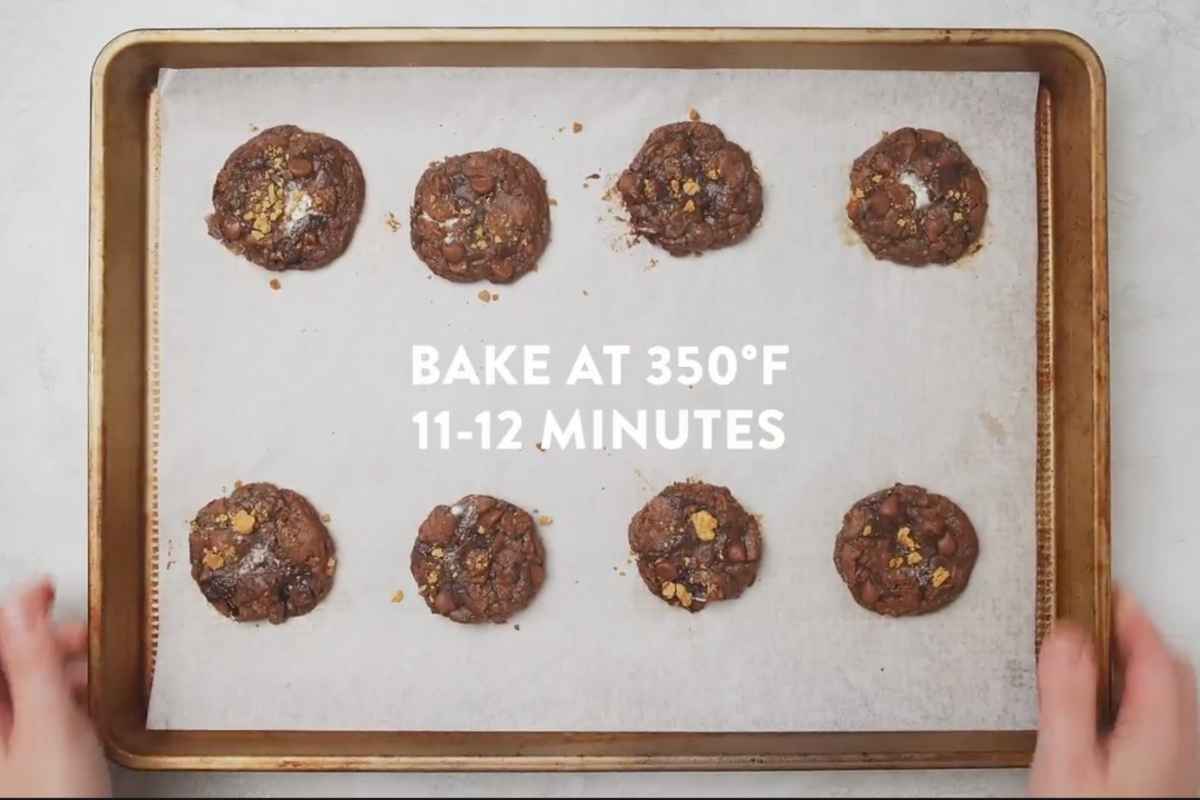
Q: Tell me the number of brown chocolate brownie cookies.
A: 8